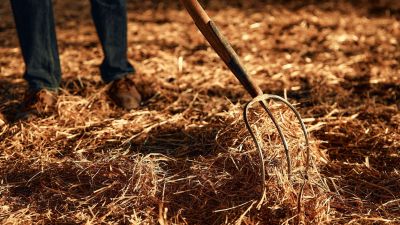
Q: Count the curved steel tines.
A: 3